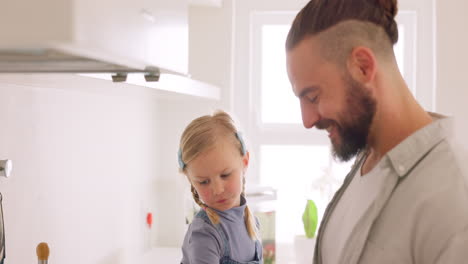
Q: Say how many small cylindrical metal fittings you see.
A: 2